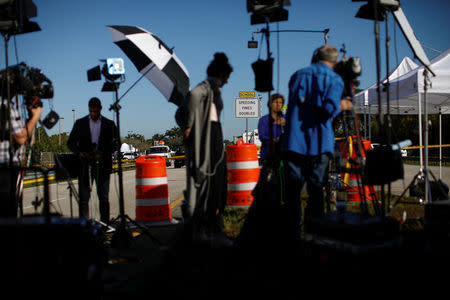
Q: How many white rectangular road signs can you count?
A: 1